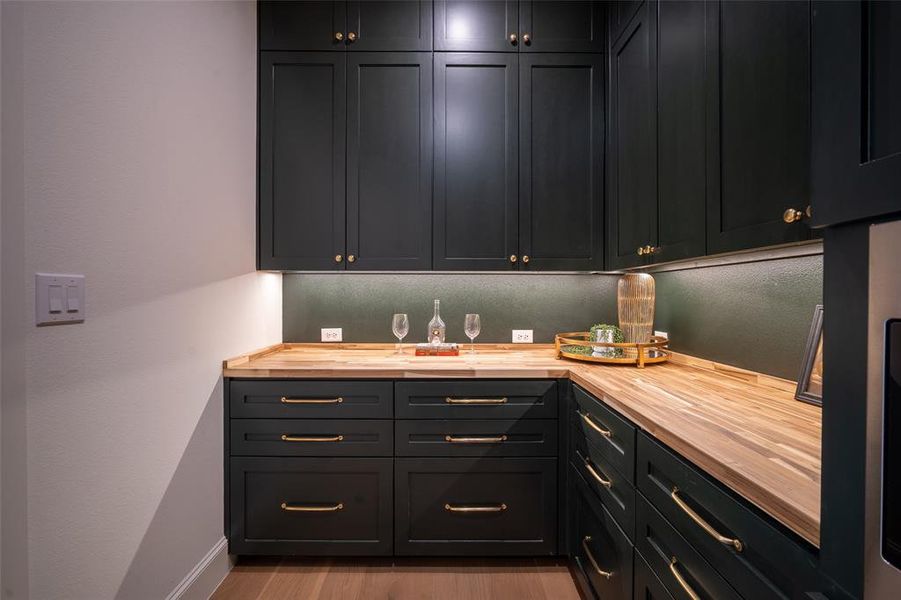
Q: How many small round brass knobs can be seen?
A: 12